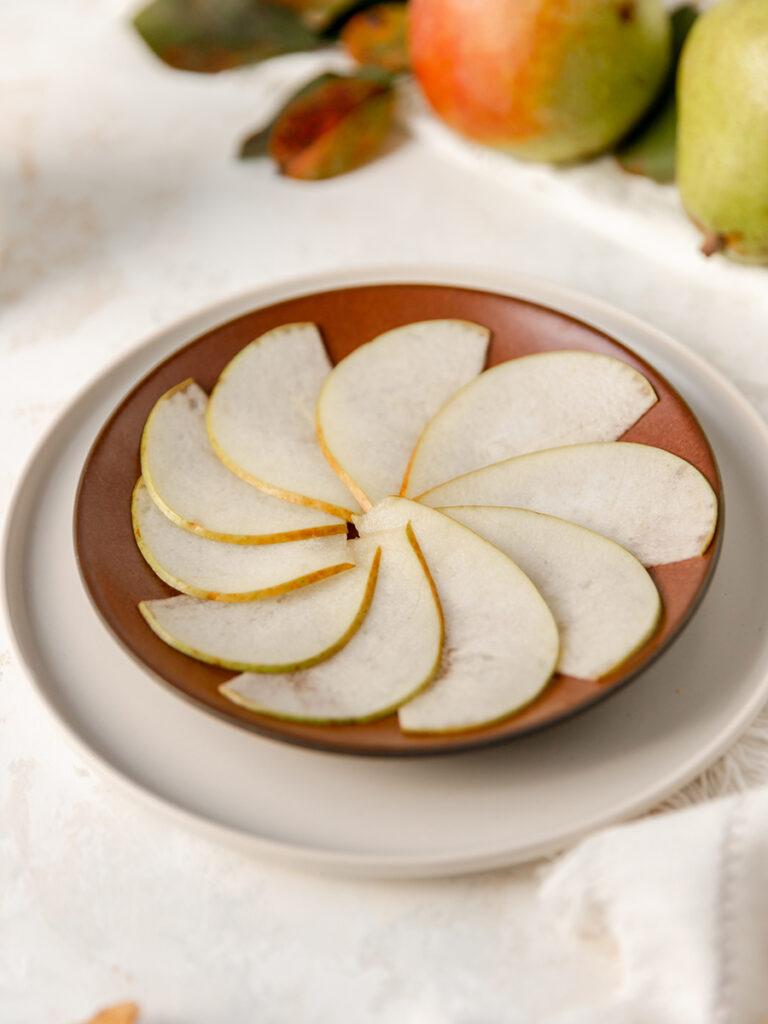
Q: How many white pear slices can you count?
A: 10